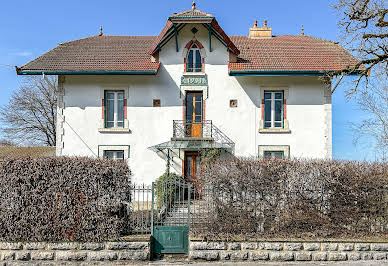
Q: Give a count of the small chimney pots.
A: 2